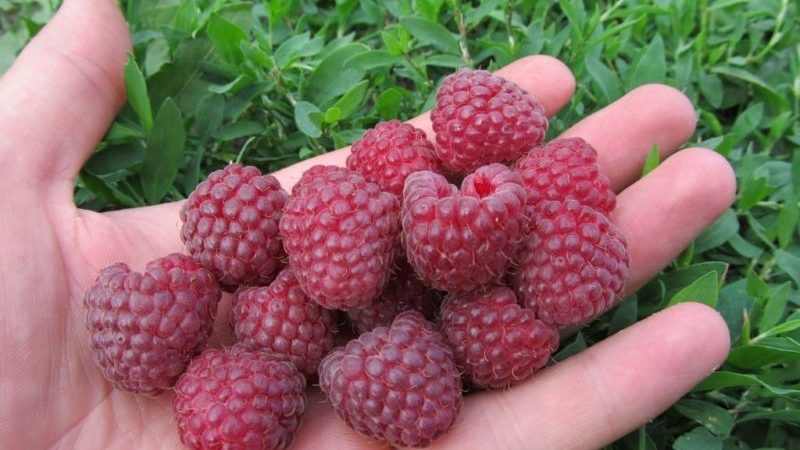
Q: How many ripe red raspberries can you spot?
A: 13